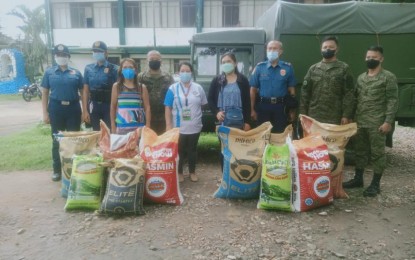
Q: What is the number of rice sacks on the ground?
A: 10